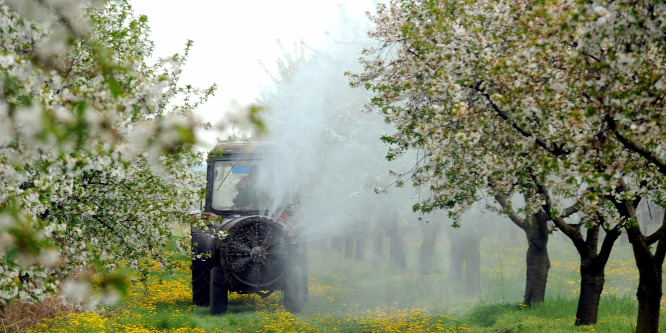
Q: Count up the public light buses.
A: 0